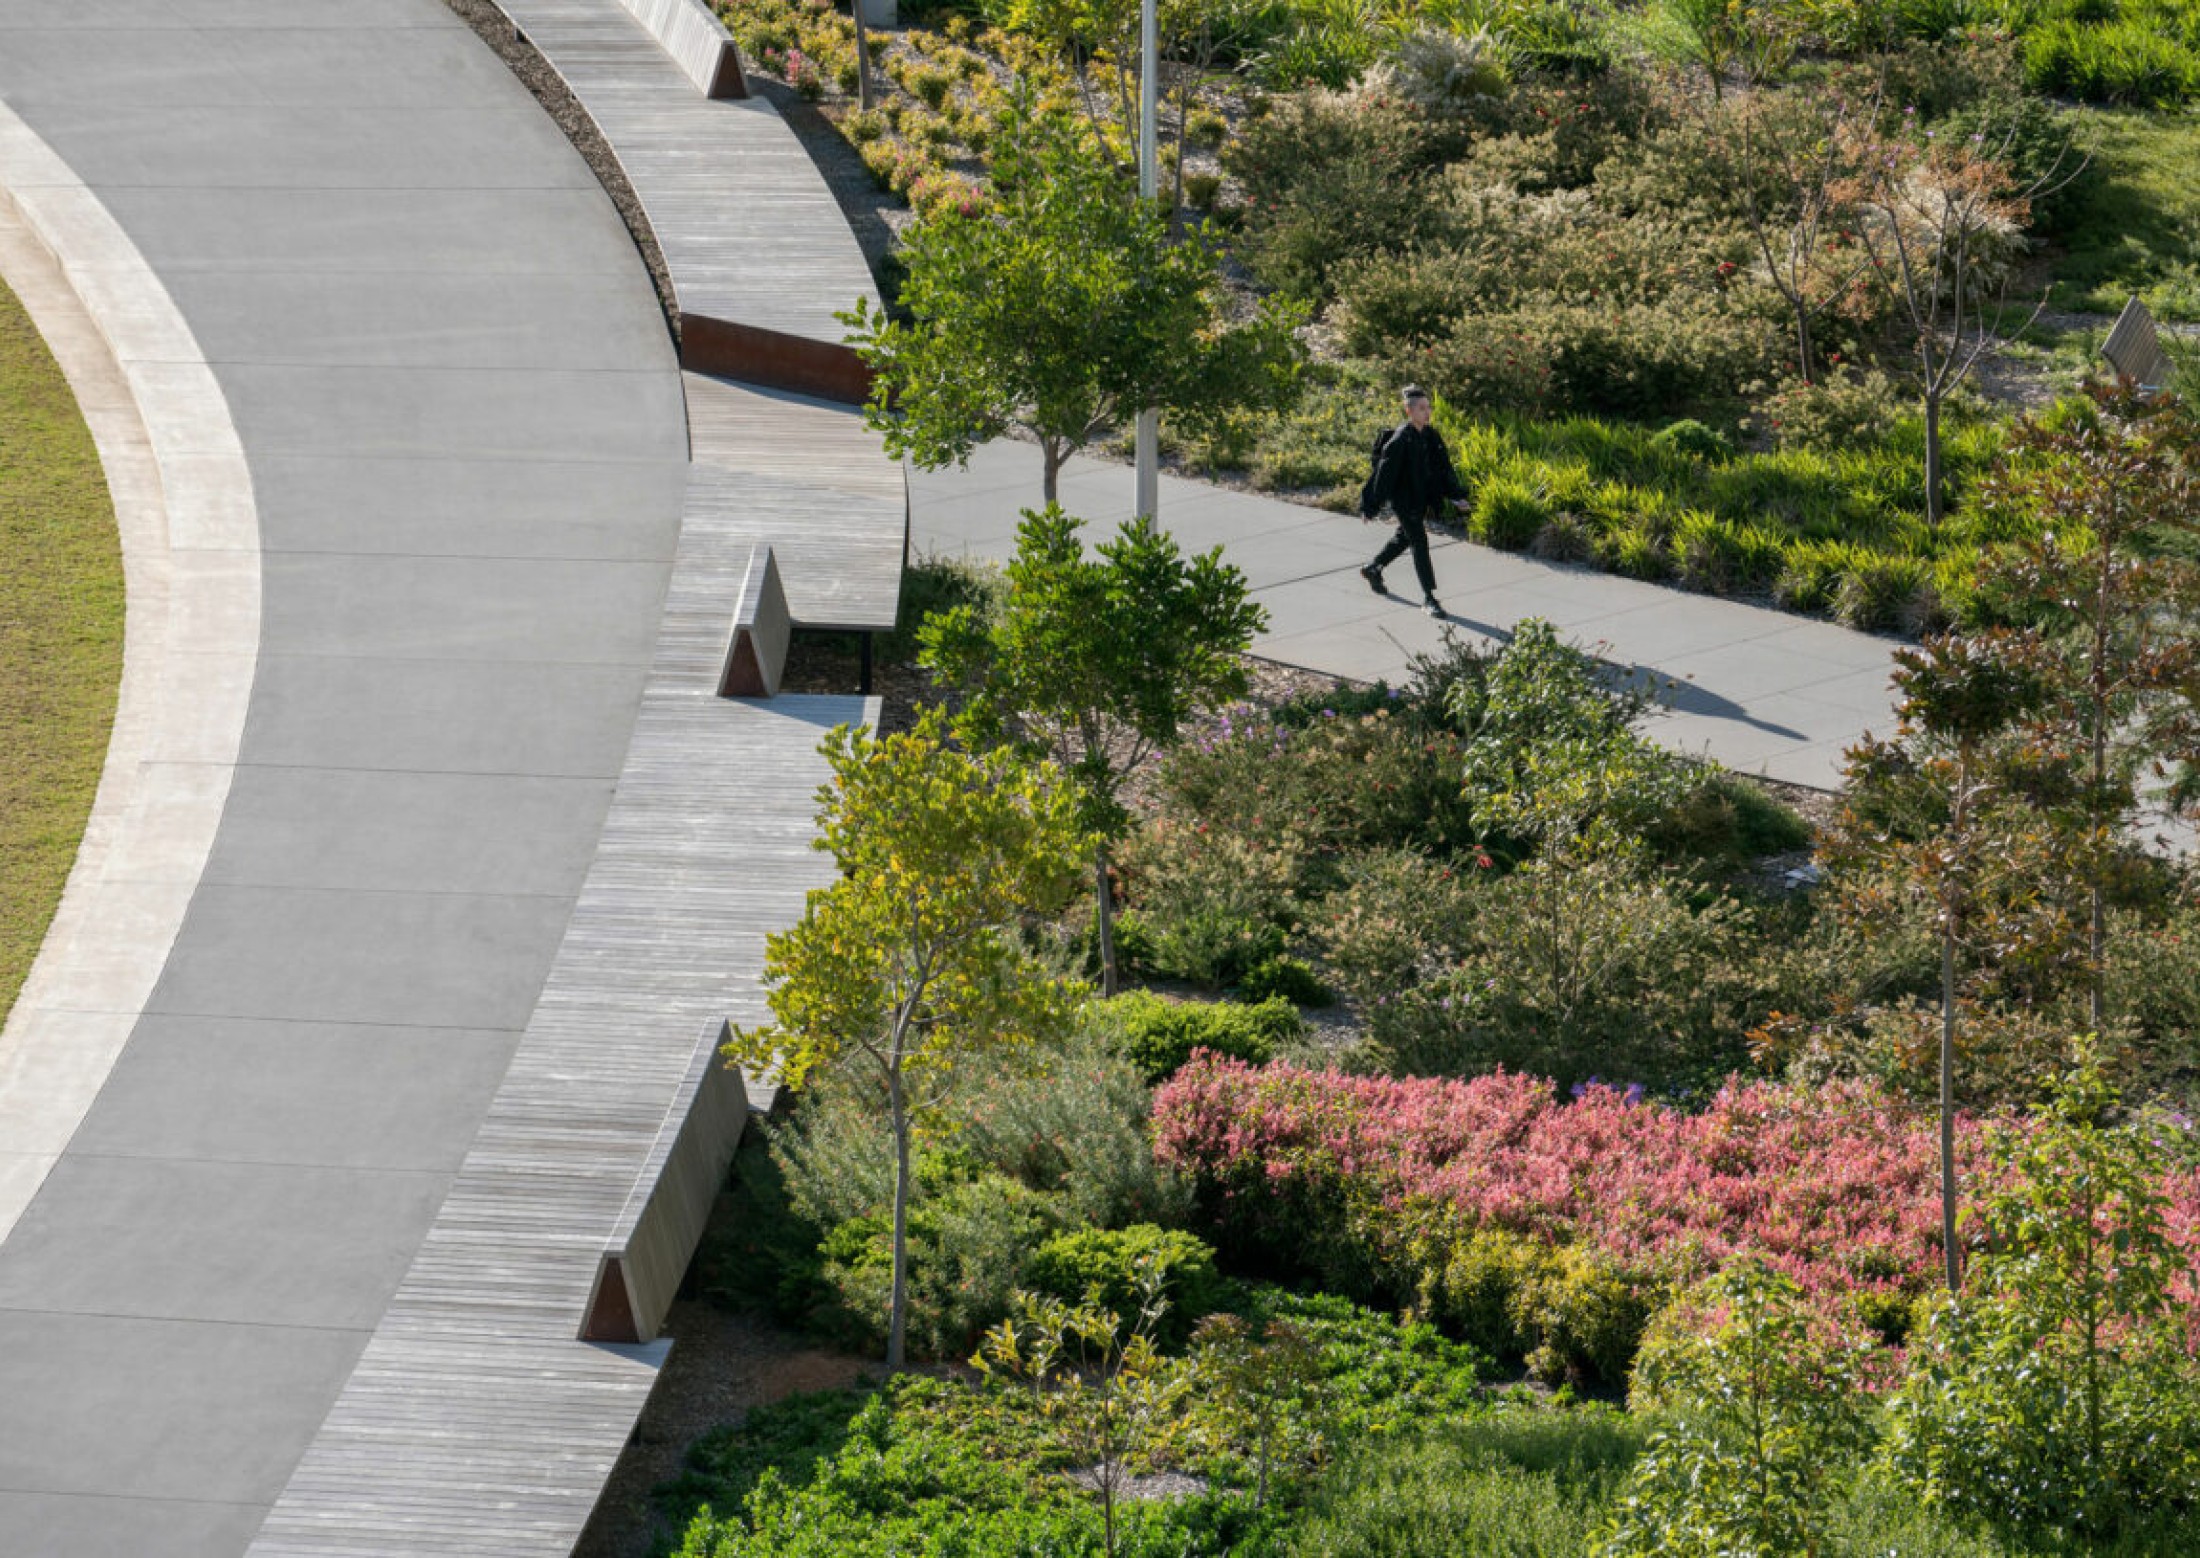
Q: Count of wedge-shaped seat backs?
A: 3